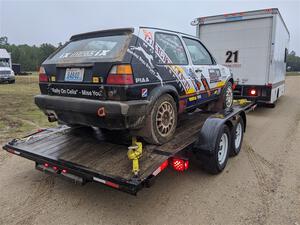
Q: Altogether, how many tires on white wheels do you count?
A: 2